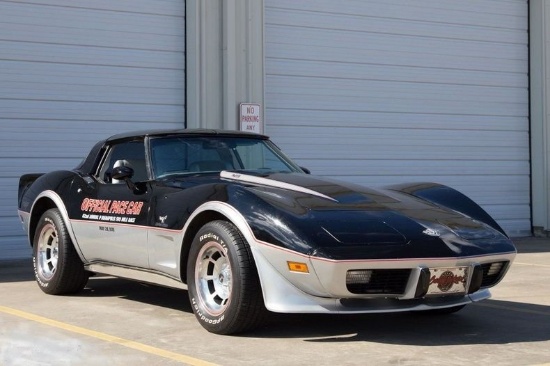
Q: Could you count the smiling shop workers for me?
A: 0